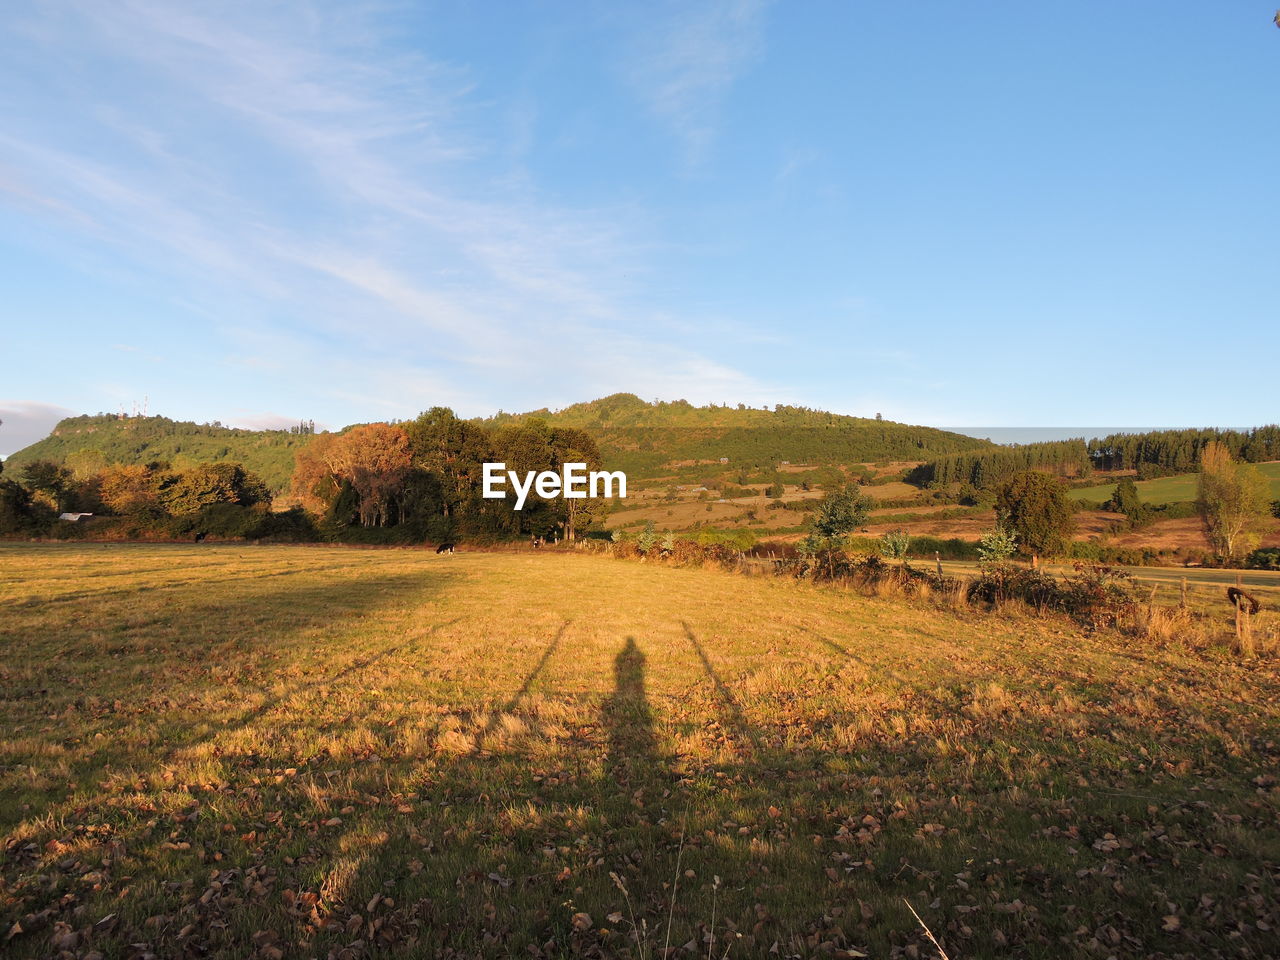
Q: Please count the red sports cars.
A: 0